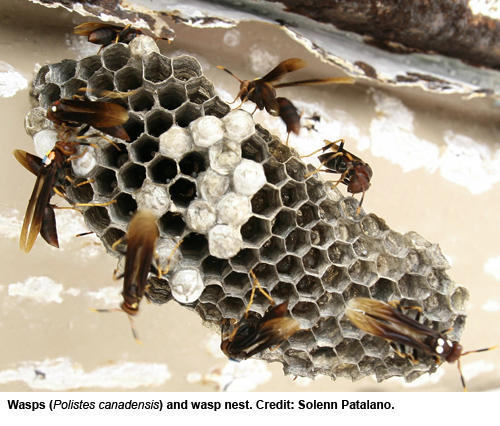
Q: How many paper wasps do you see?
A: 8